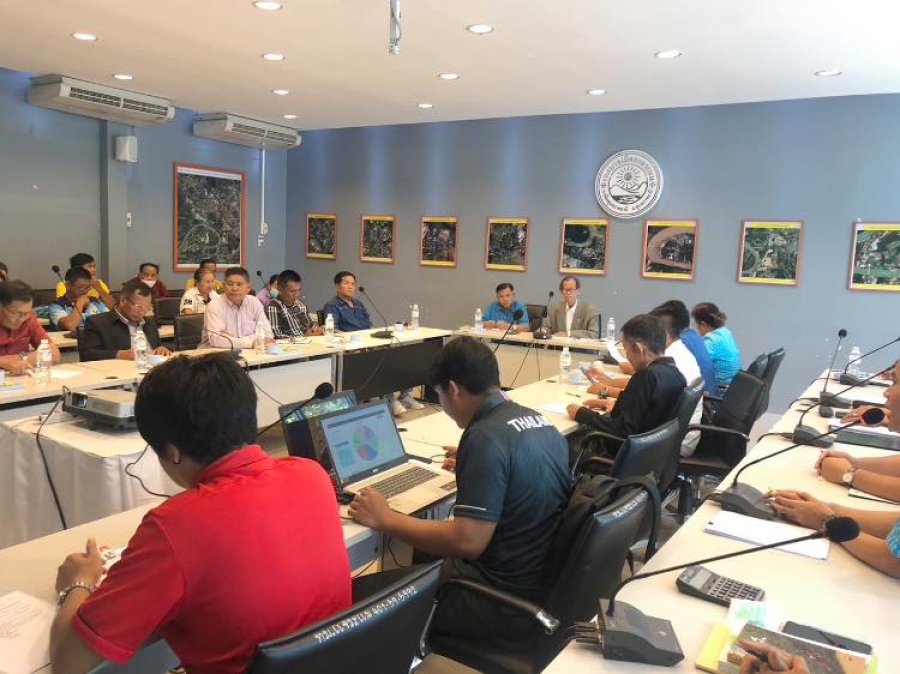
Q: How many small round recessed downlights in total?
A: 12